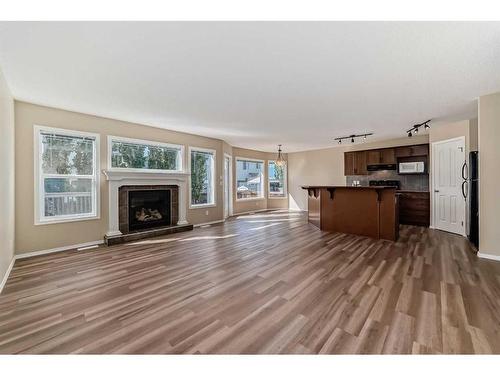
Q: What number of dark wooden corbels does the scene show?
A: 4